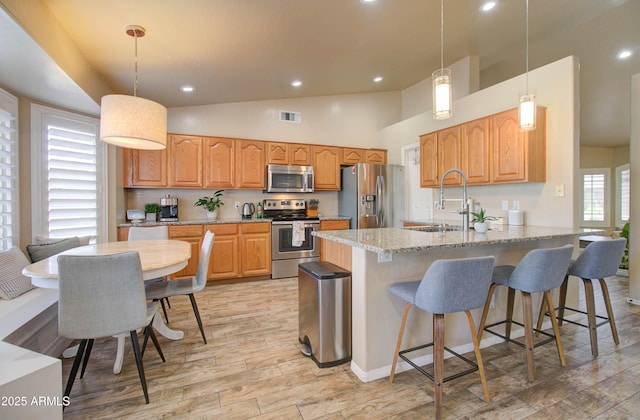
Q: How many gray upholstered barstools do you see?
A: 3